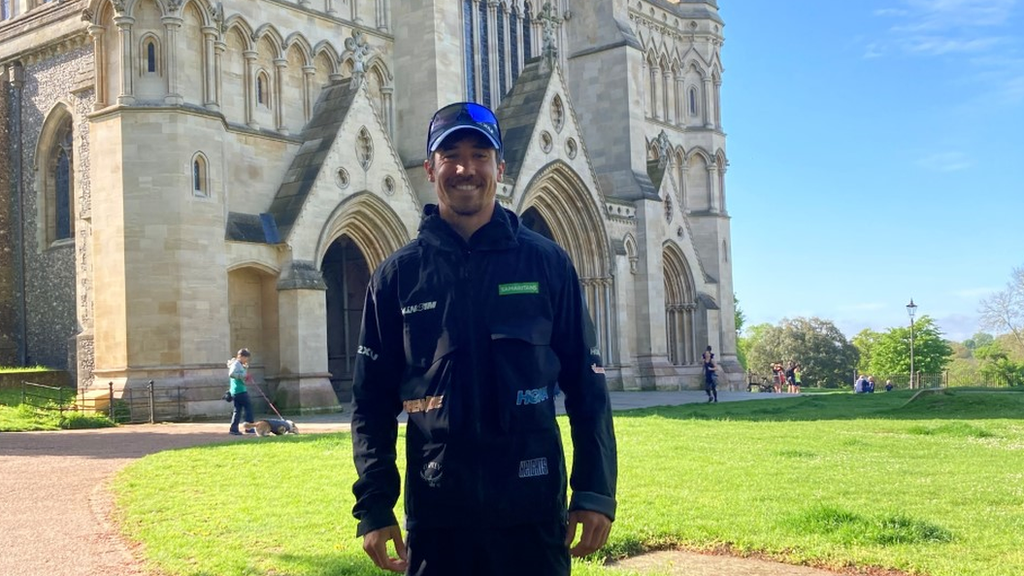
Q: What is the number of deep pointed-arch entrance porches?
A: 3